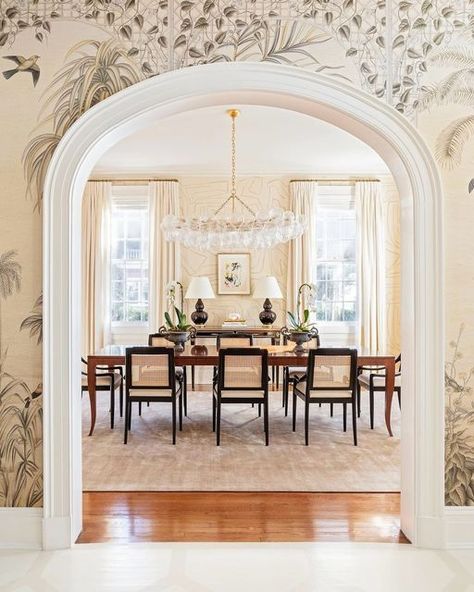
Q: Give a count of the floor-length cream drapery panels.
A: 4